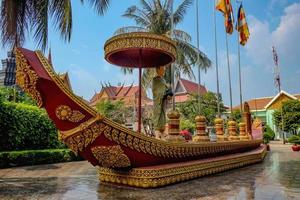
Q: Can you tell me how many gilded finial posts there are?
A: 5